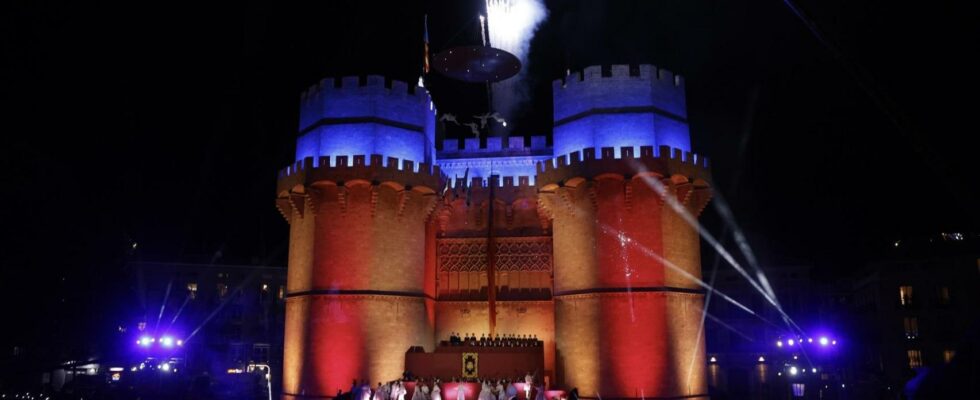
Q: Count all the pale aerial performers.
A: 4